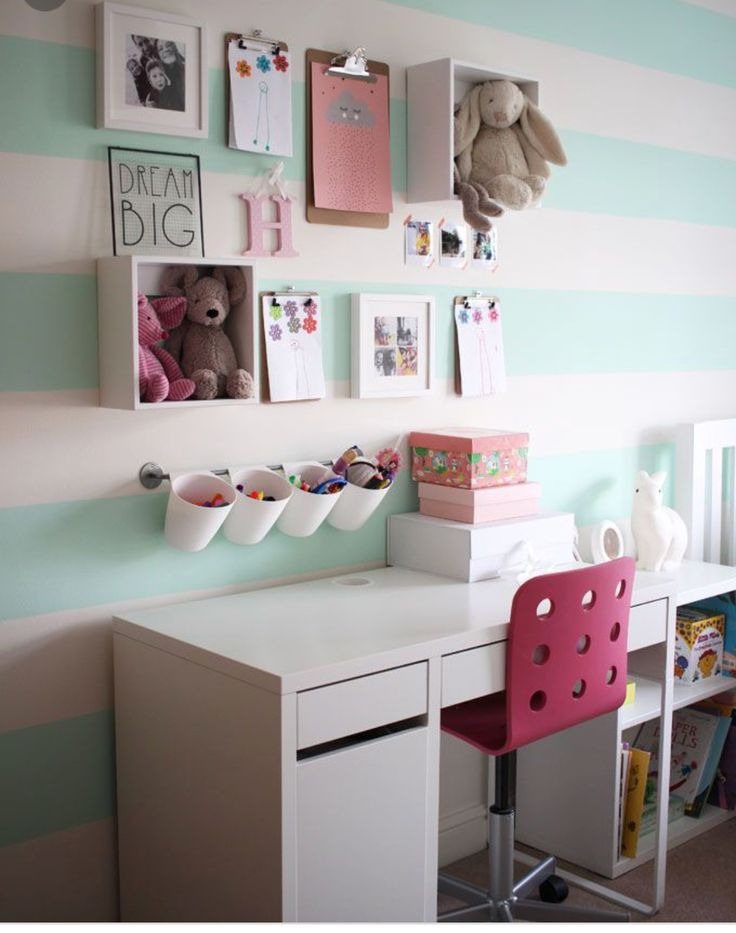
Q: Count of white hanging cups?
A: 4